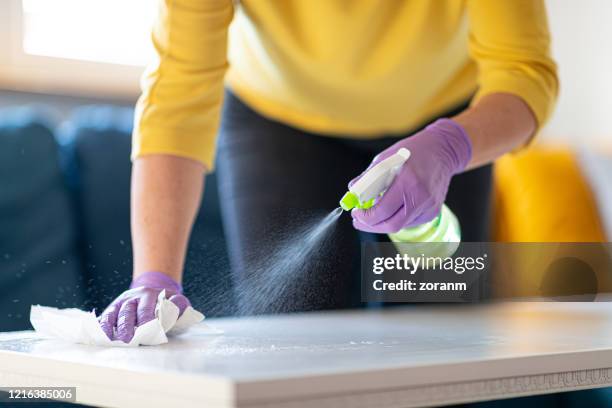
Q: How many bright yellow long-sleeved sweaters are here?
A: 1